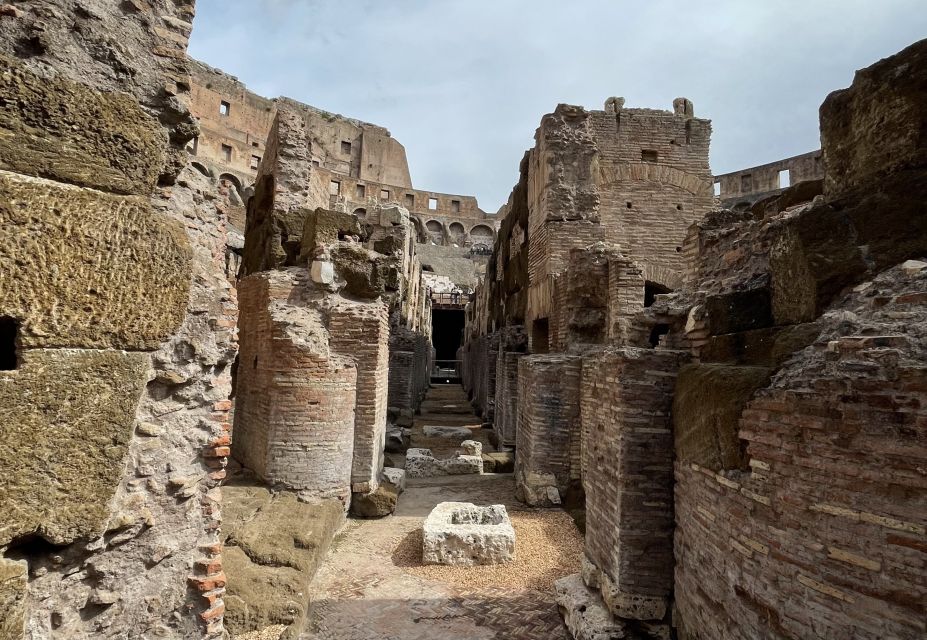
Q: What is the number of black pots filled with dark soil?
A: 0